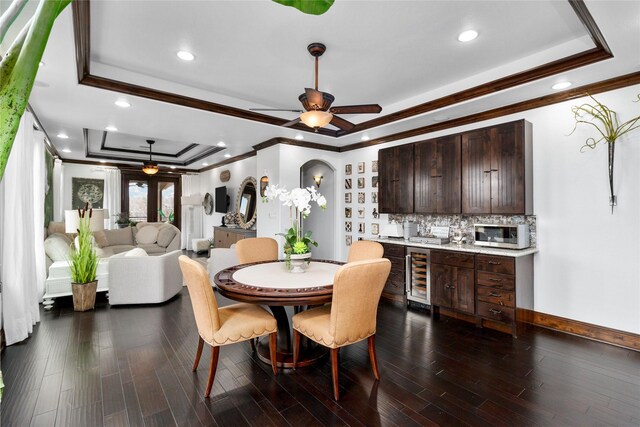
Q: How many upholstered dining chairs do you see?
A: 4